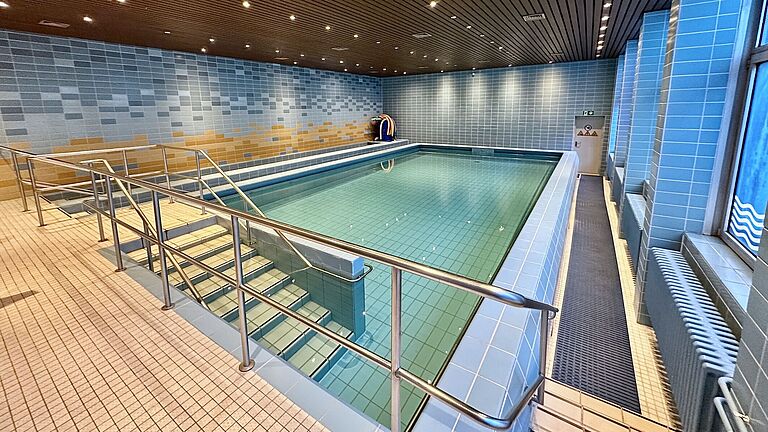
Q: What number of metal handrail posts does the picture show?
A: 13